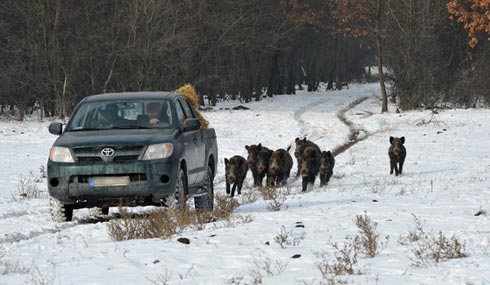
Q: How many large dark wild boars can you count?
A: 8